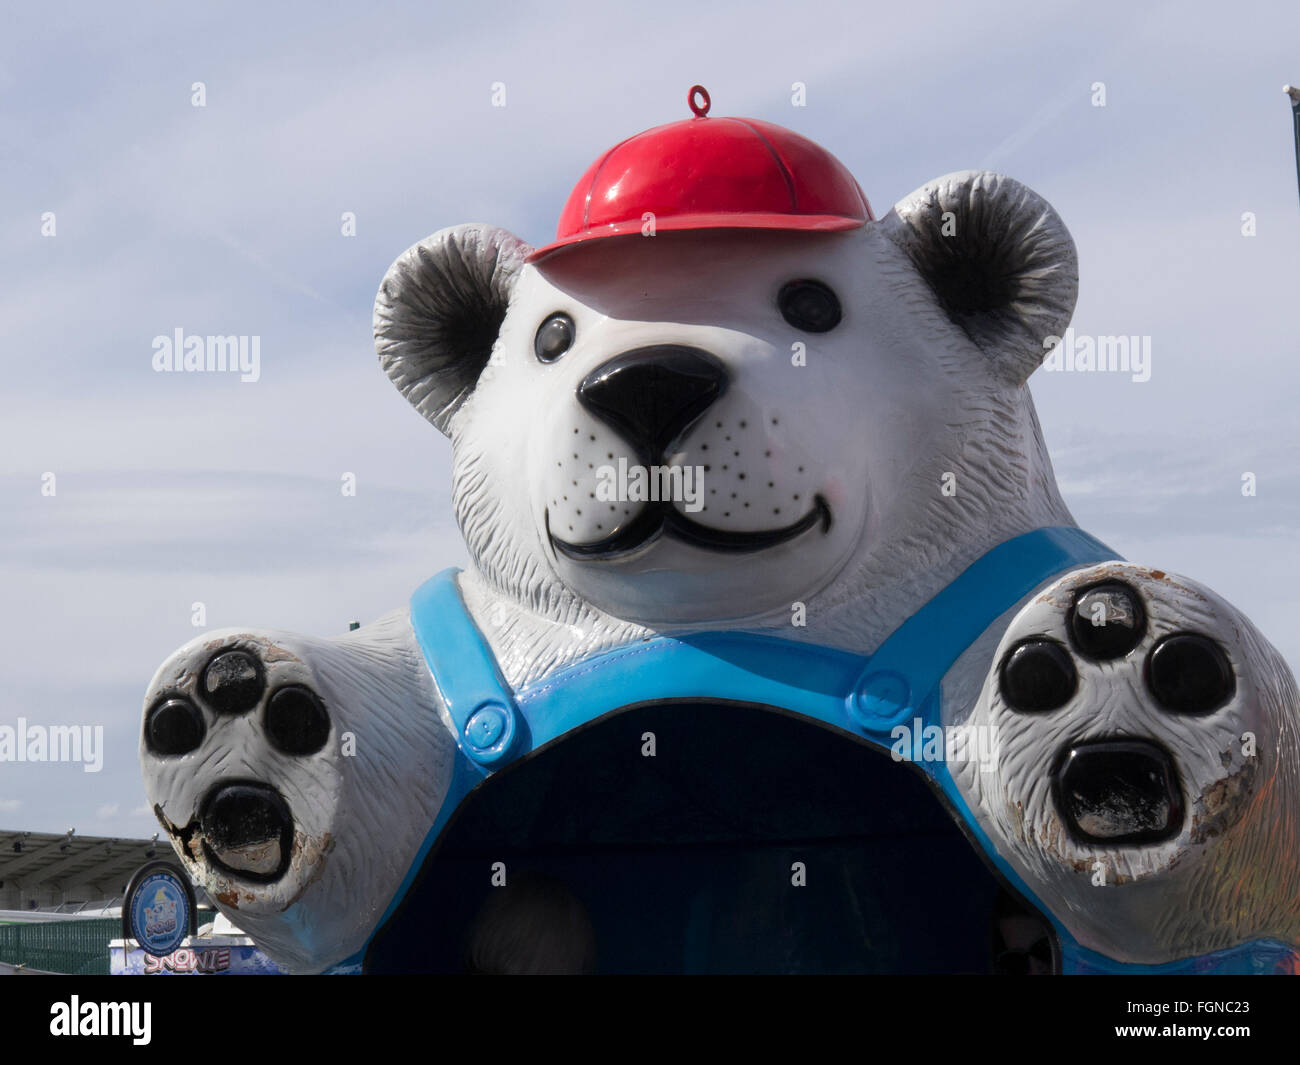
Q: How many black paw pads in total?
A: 8